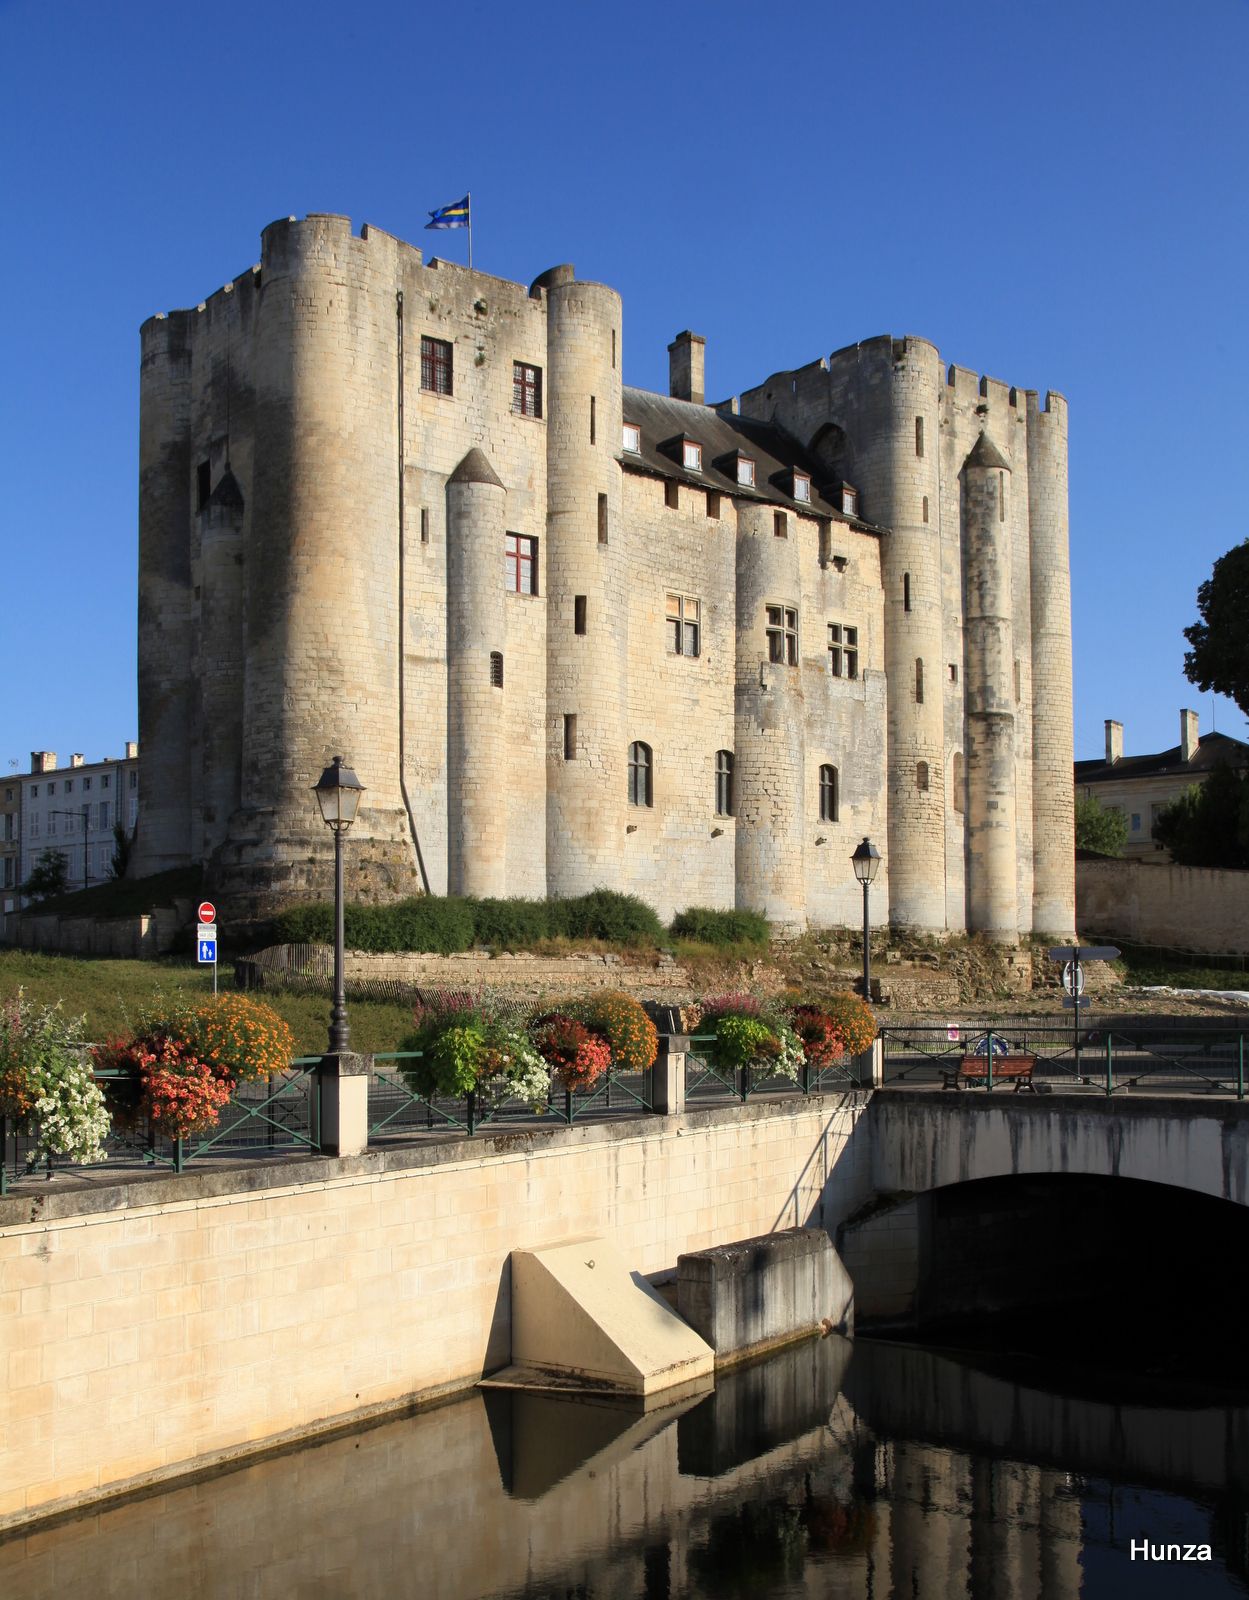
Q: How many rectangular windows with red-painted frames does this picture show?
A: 3